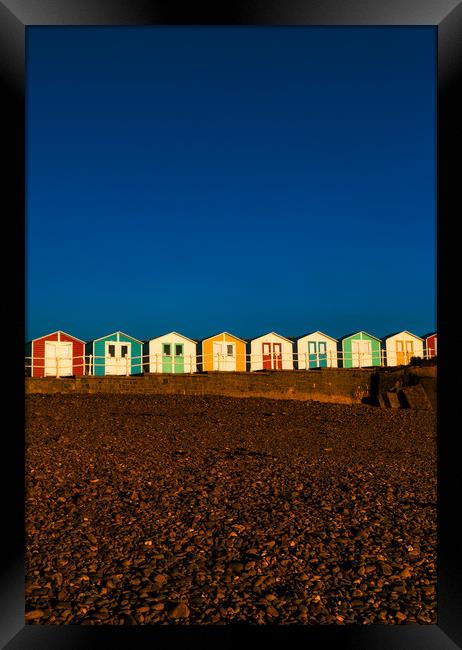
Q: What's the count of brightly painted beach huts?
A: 9